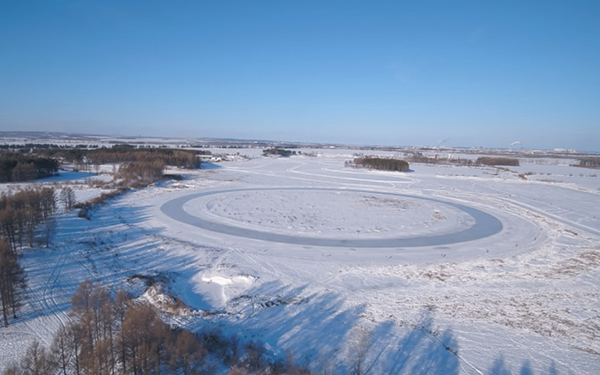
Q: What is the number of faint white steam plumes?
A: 2